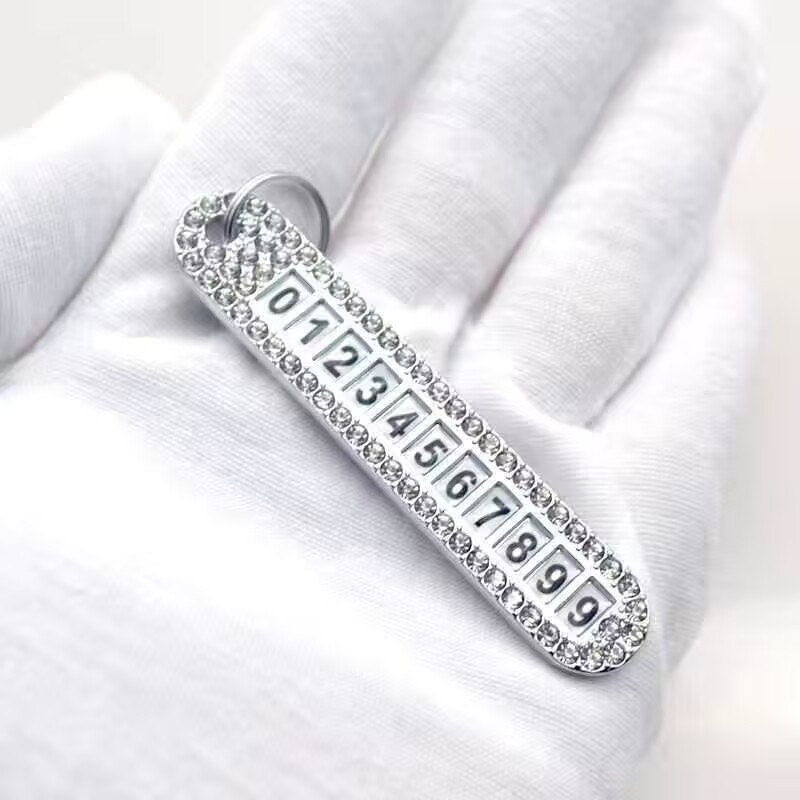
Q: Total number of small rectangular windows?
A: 11